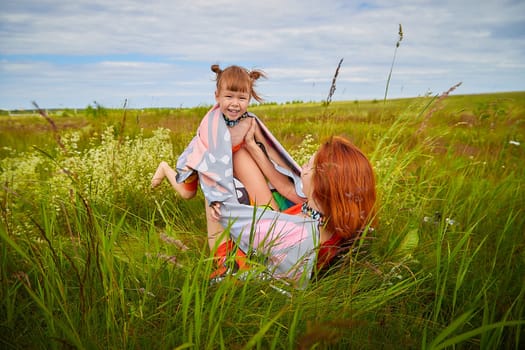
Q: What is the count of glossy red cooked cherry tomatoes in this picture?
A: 0